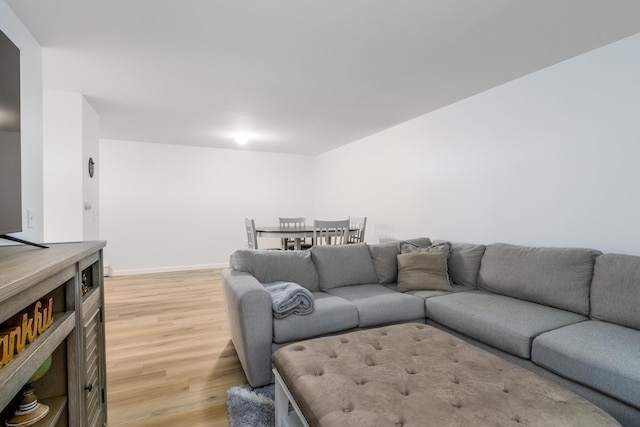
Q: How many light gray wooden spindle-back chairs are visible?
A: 4